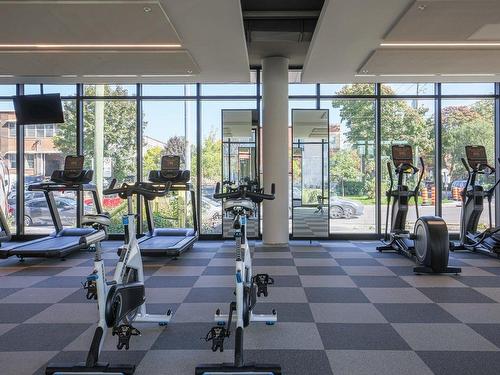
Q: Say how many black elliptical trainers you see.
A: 2